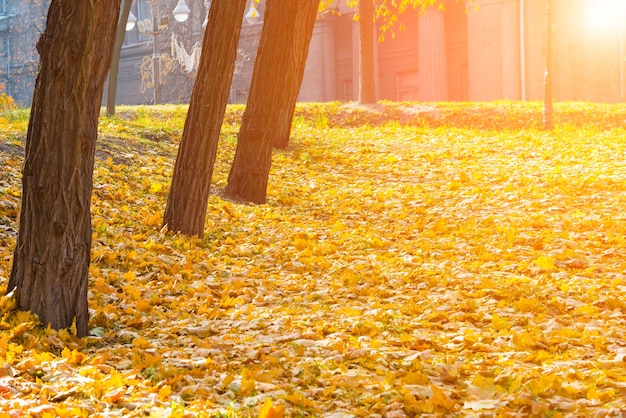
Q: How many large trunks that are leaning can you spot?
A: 4